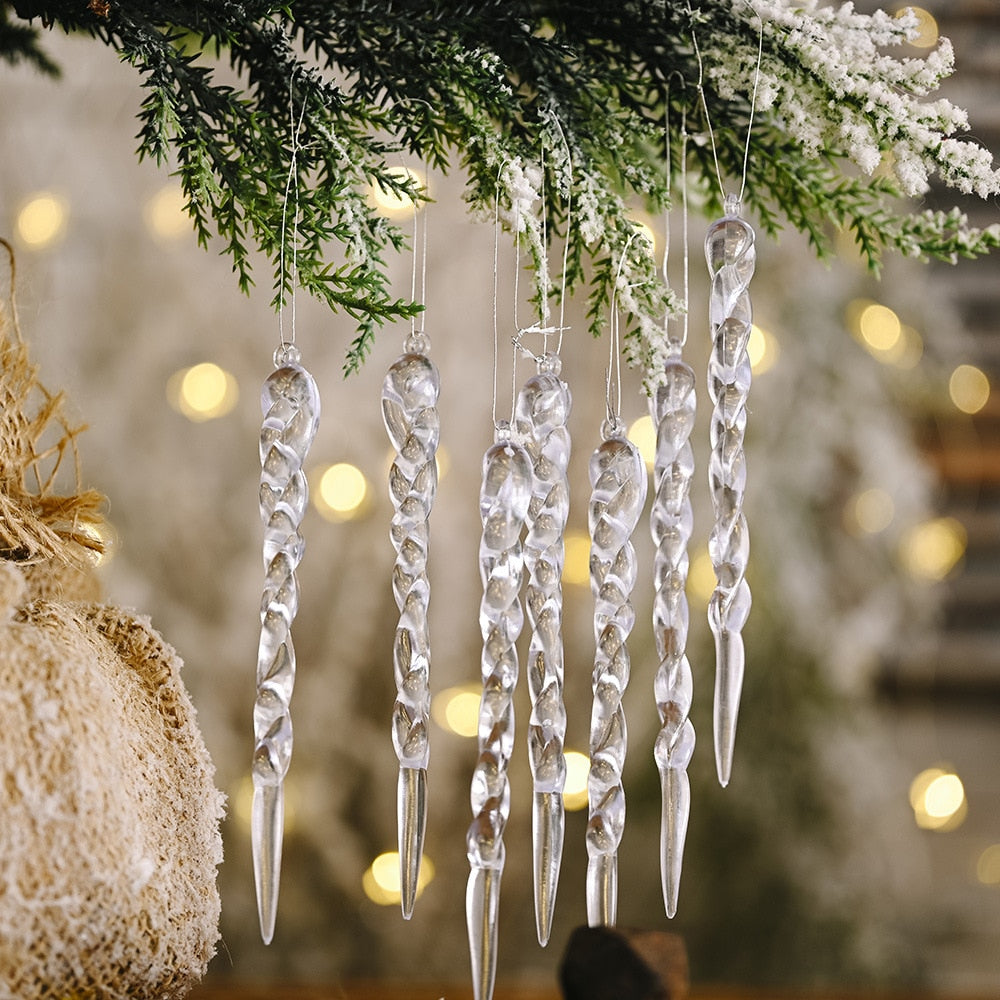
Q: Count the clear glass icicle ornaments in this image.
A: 7